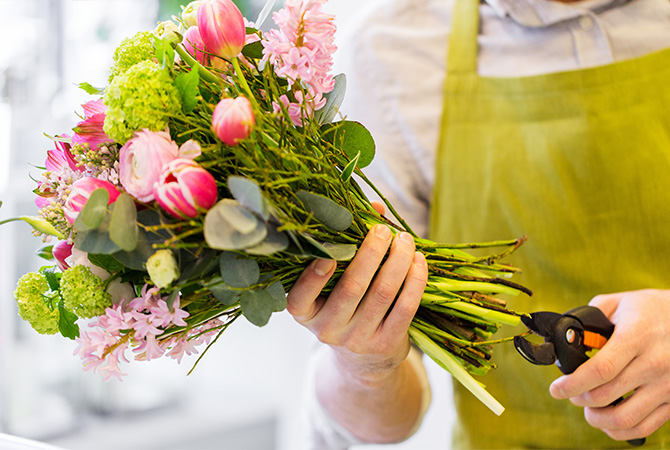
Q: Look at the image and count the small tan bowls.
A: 0